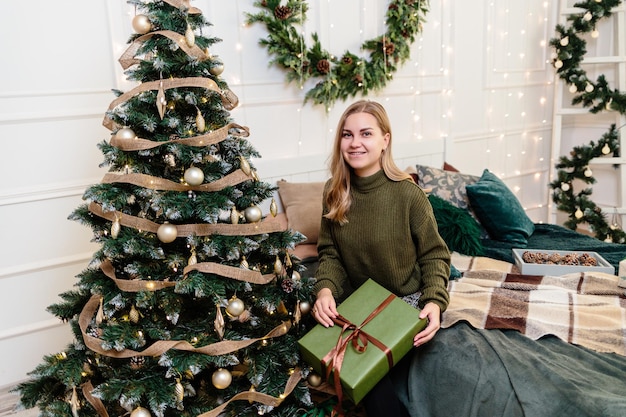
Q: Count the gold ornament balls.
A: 12